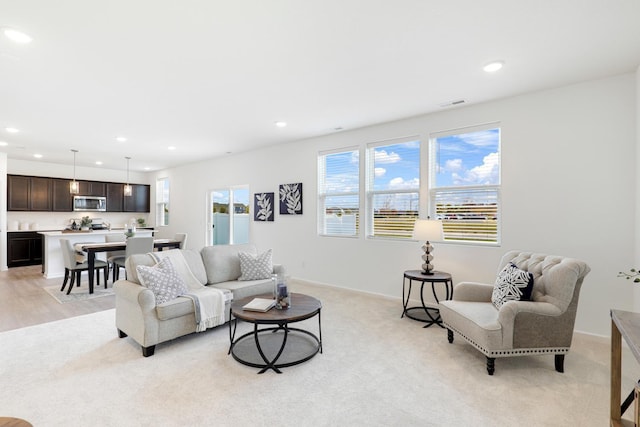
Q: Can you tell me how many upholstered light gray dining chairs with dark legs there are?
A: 4